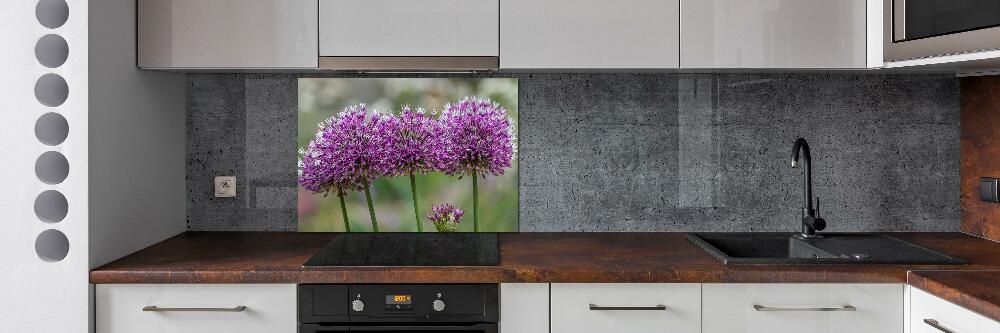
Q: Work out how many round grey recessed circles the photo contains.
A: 7